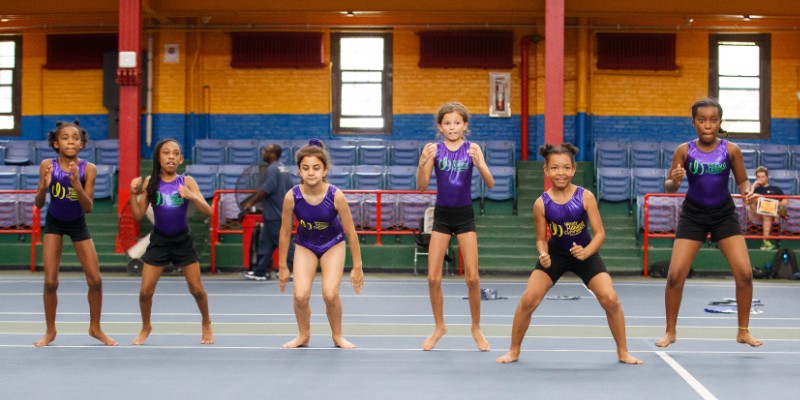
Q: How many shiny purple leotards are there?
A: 6